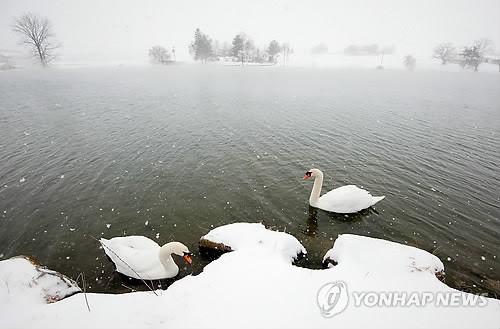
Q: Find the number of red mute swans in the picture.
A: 0